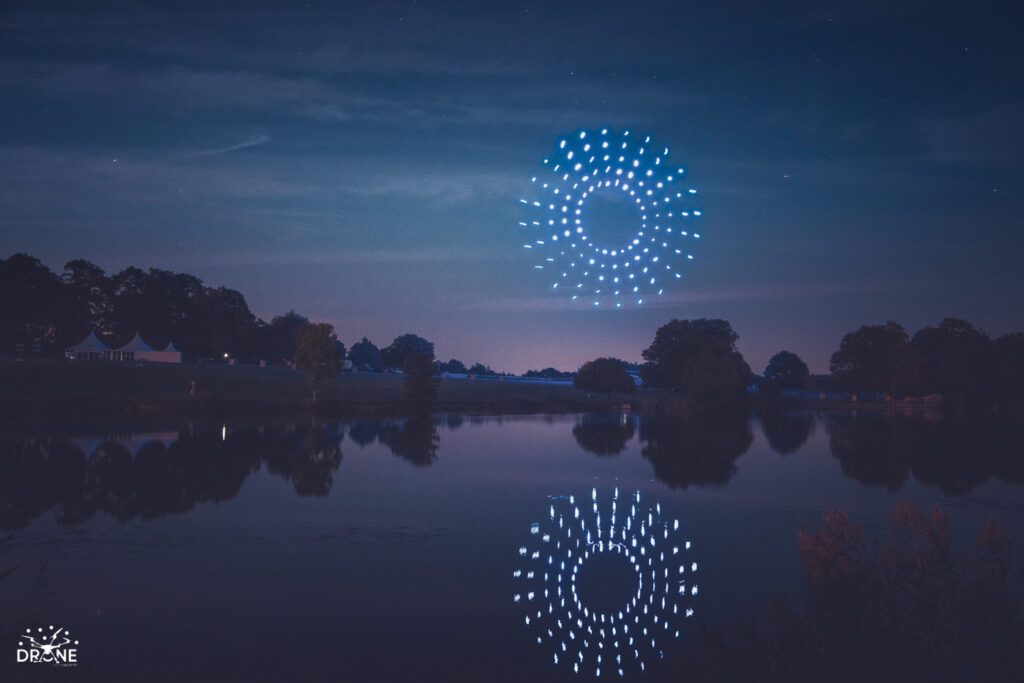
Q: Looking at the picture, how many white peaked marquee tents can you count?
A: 3